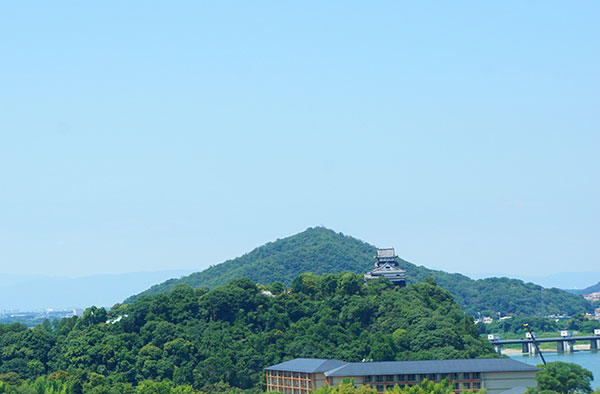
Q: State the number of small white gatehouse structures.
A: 4